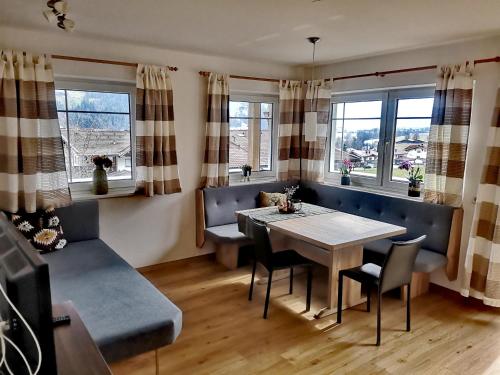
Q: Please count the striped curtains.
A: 7